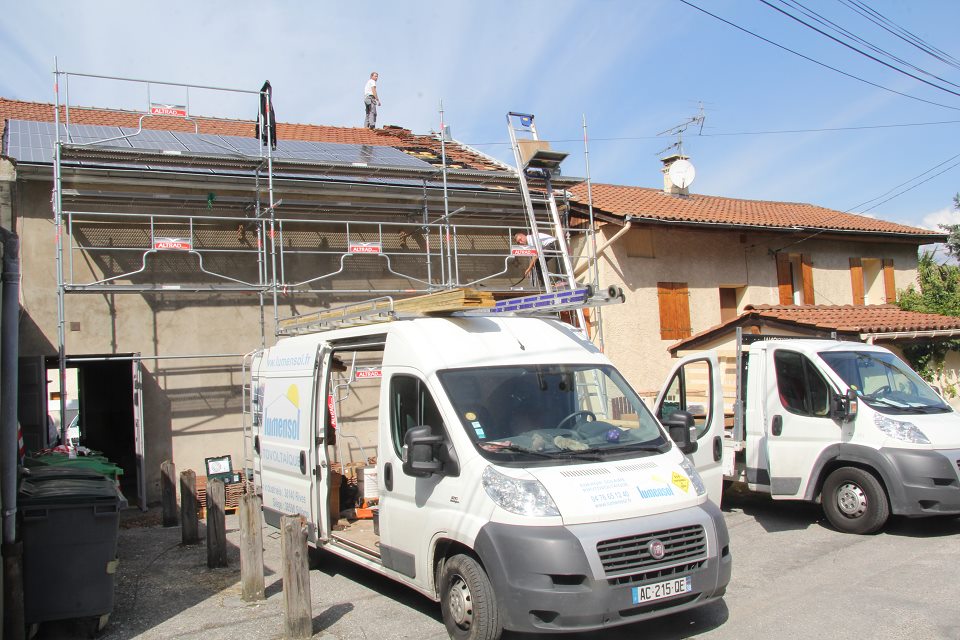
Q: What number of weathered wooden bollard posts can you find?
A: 5